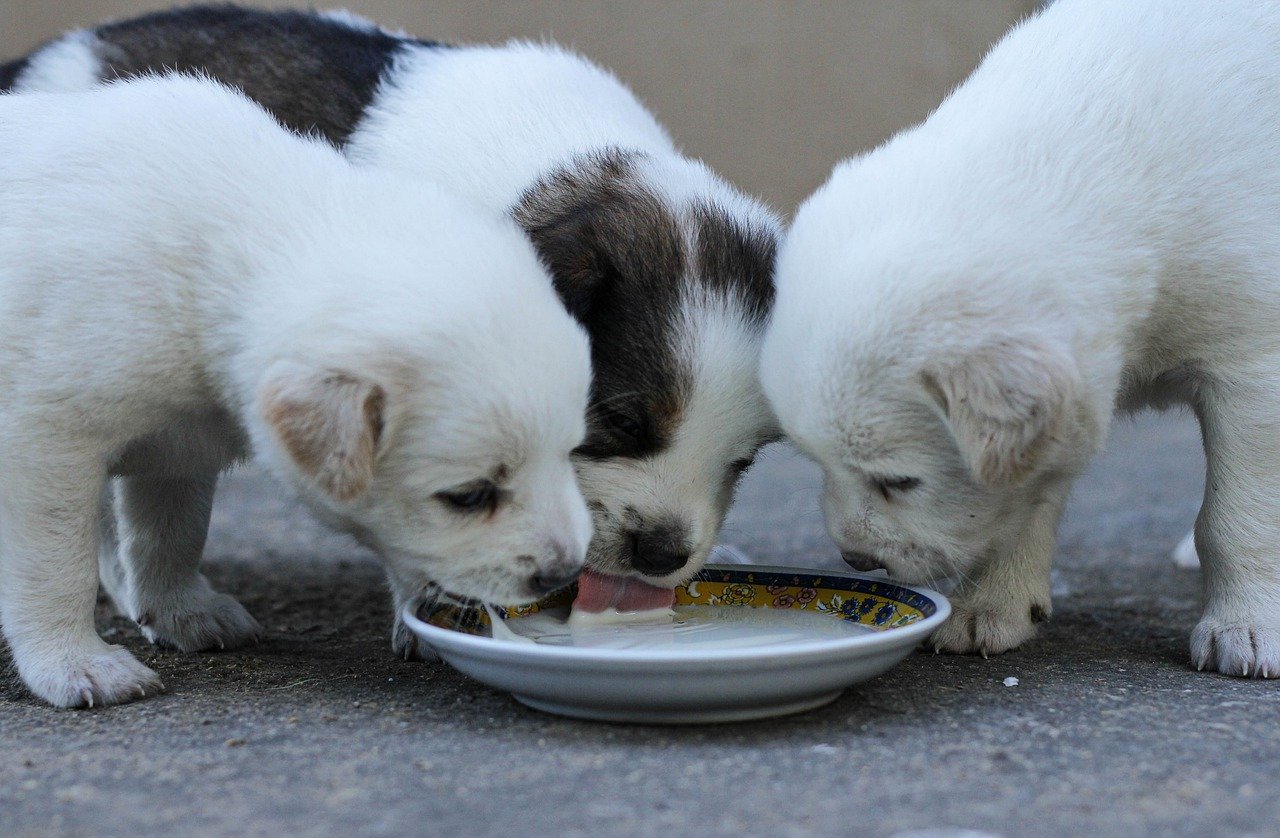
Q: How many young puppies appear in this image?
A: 3